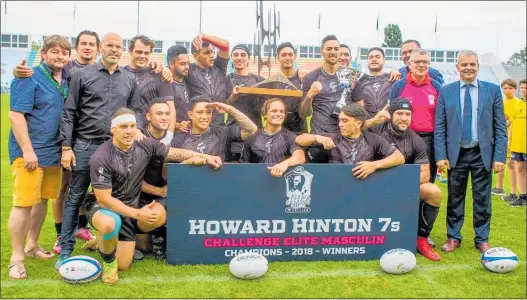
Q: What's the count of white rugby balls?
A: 4